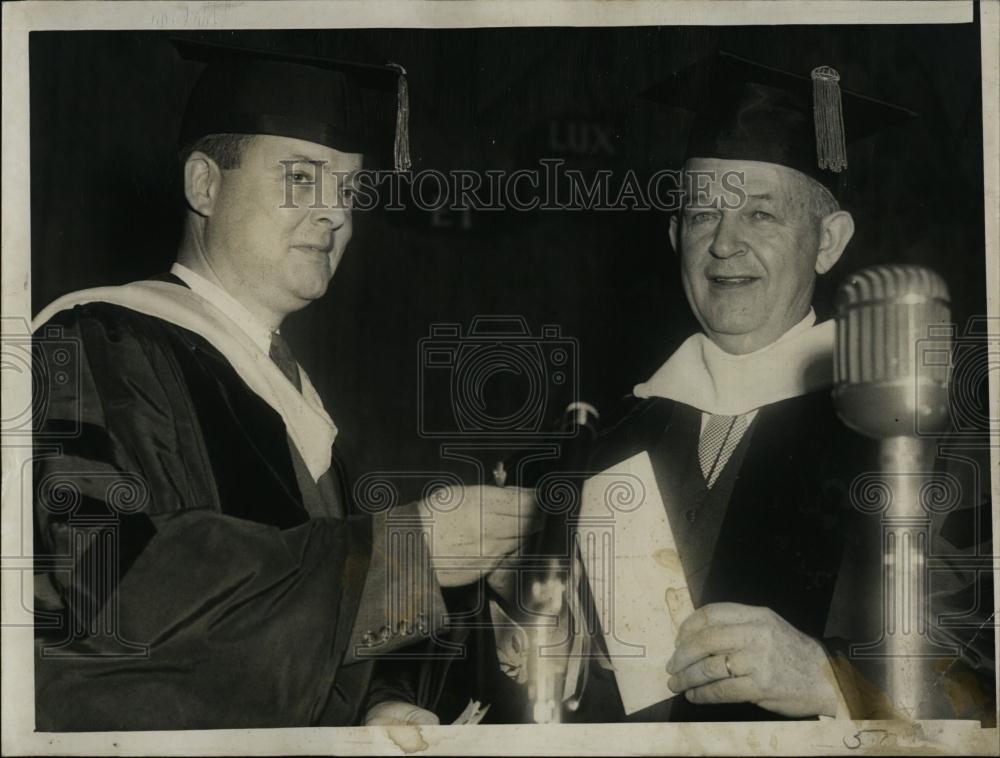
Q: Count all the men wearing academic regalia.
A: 2